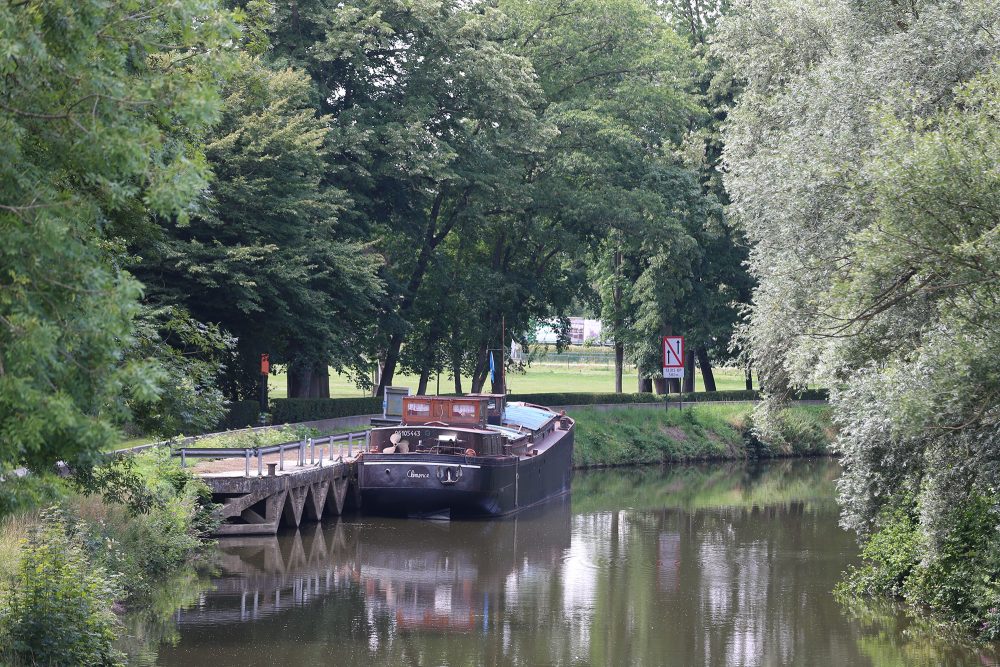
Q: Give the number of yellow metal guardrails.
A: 0